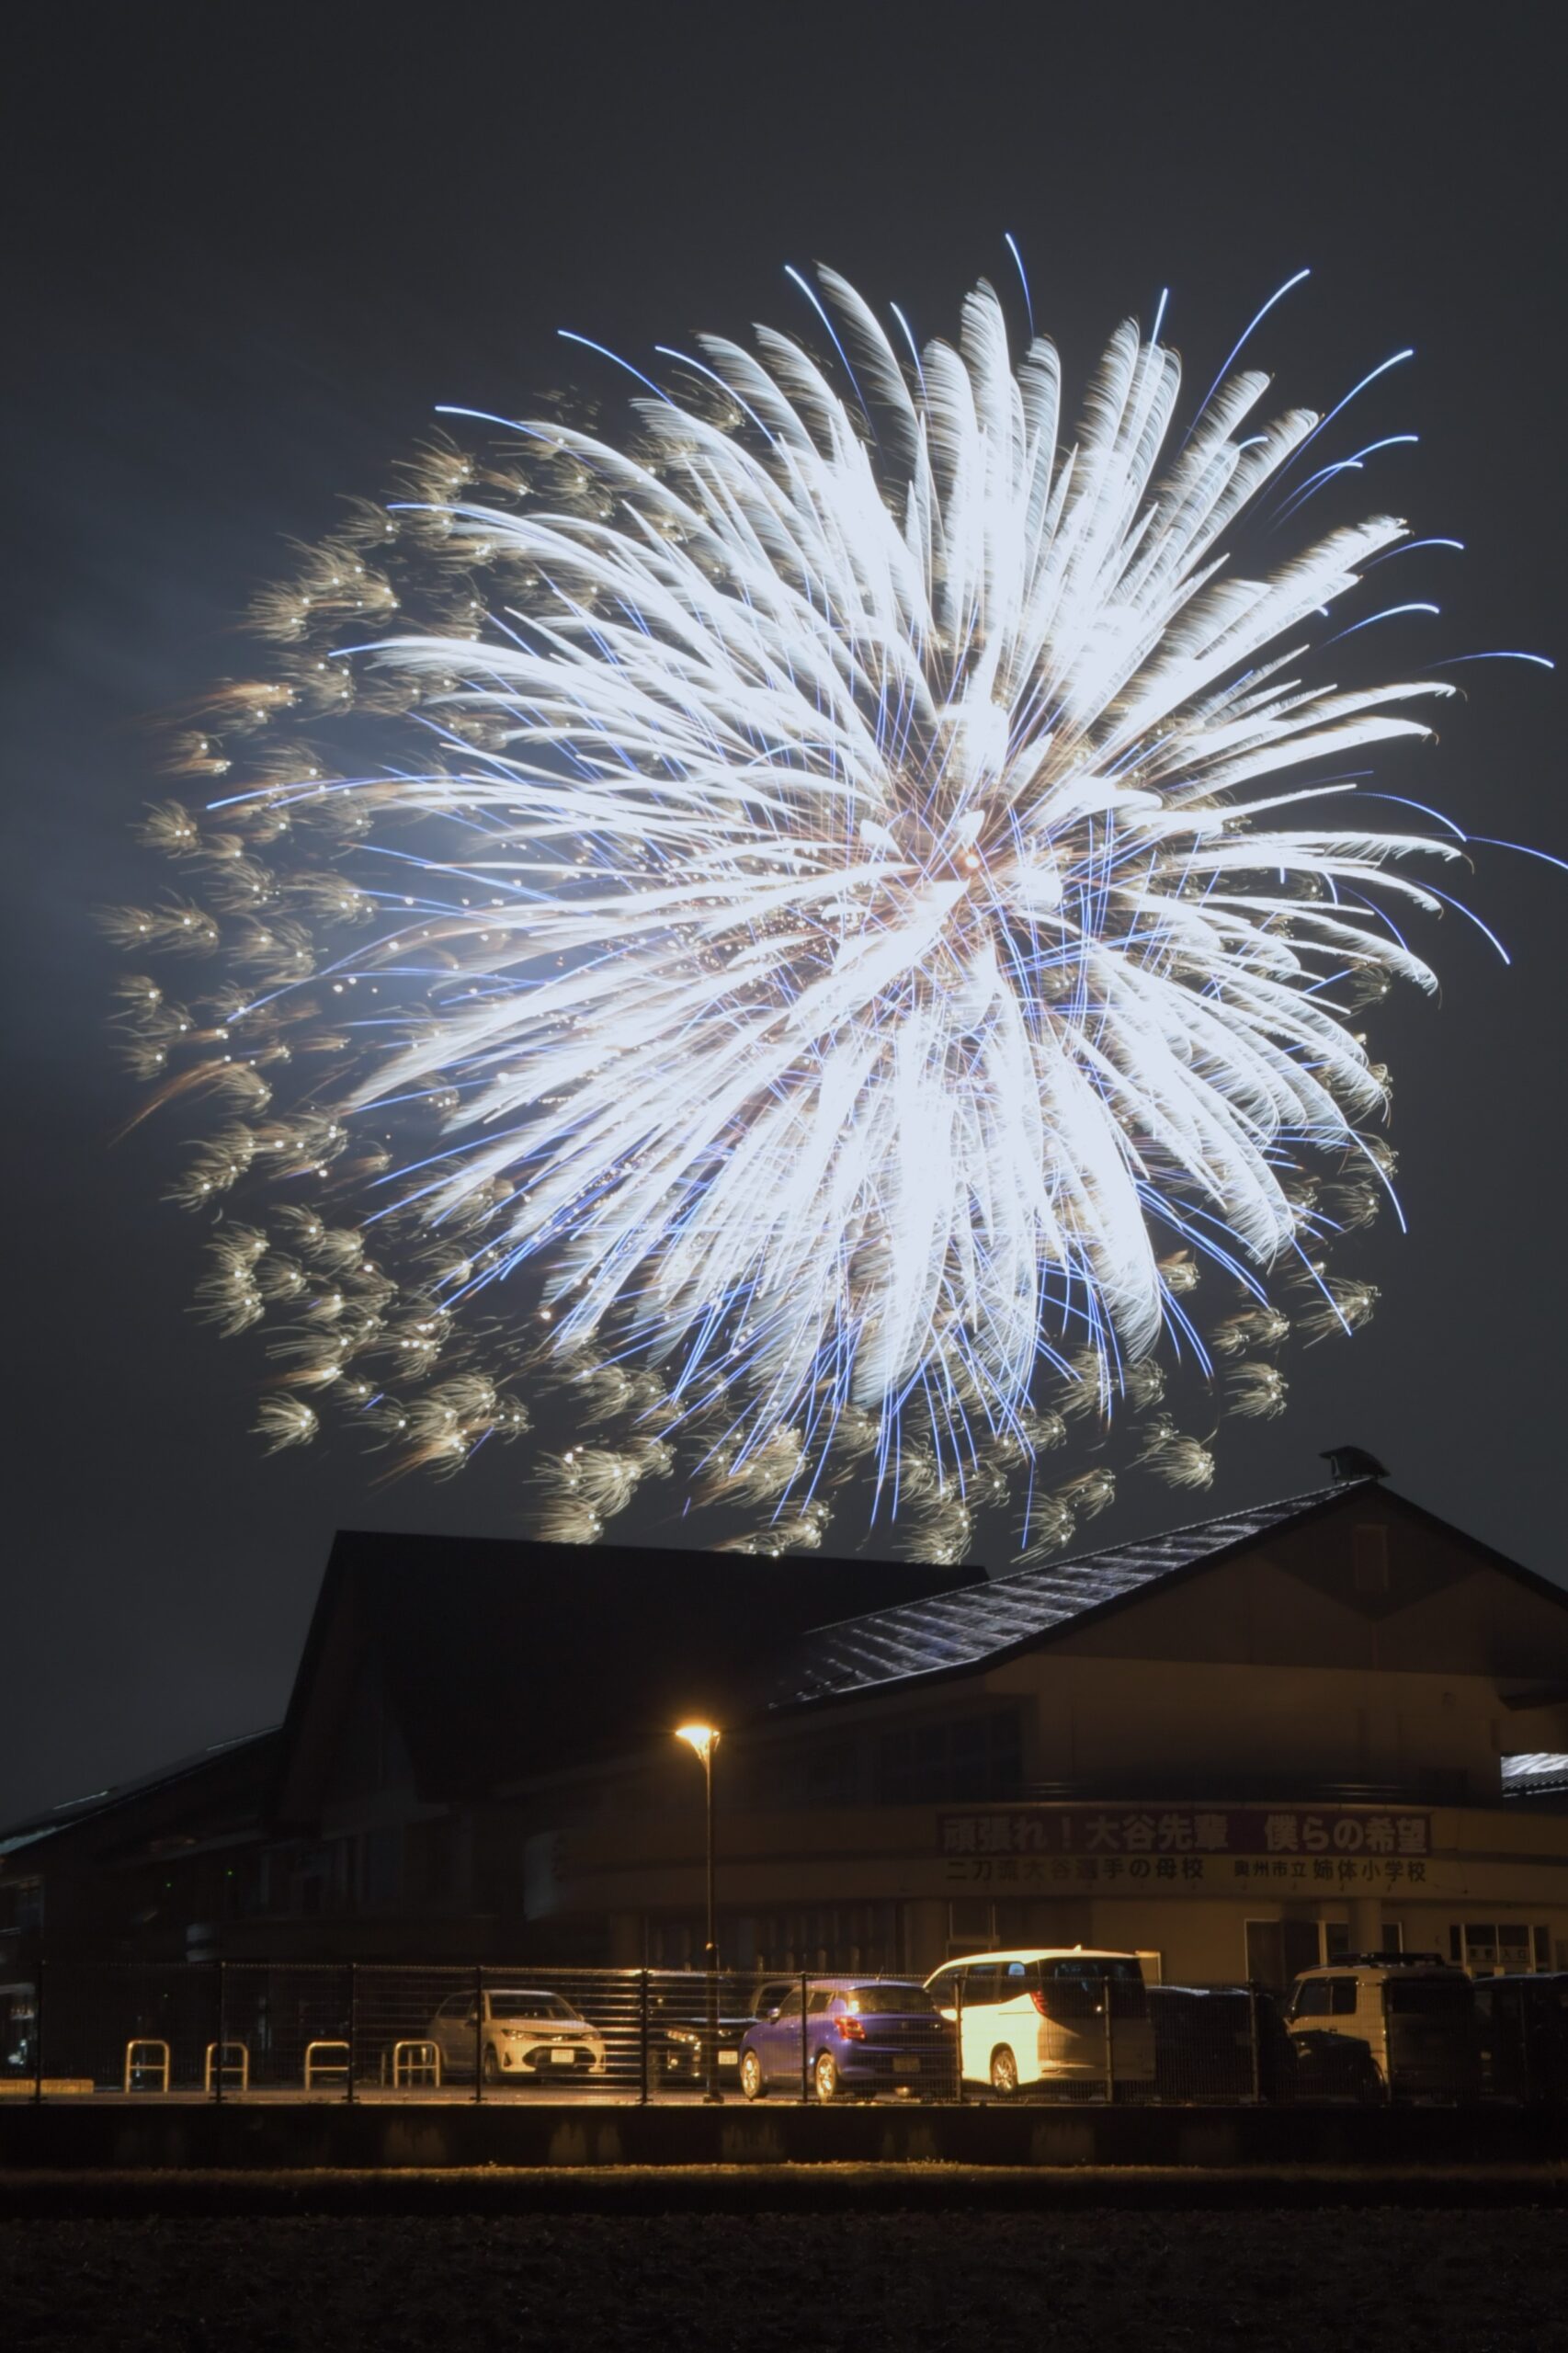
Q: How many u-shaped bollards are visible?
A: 4